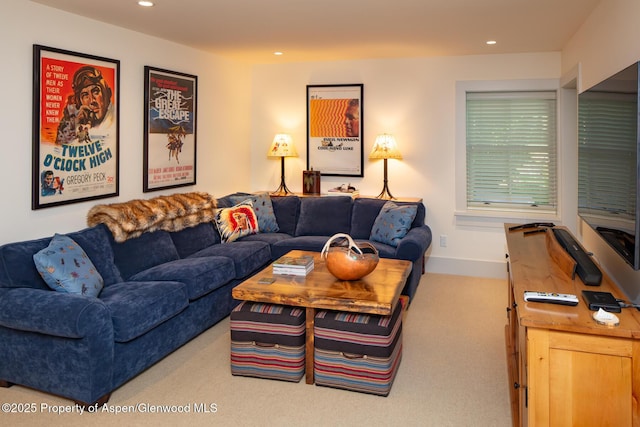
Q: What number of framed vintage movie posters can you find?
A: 3